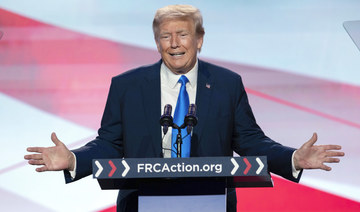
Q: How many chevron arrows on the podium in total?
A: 6